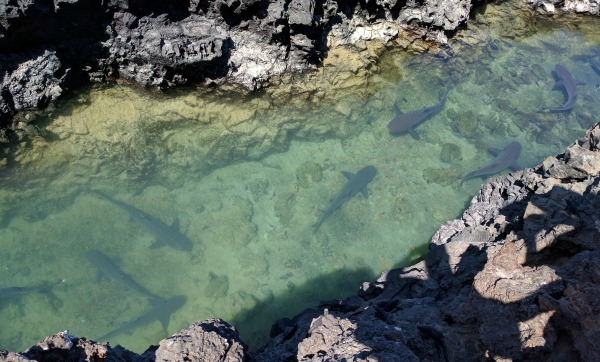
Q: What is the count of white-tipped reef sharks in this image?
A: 8